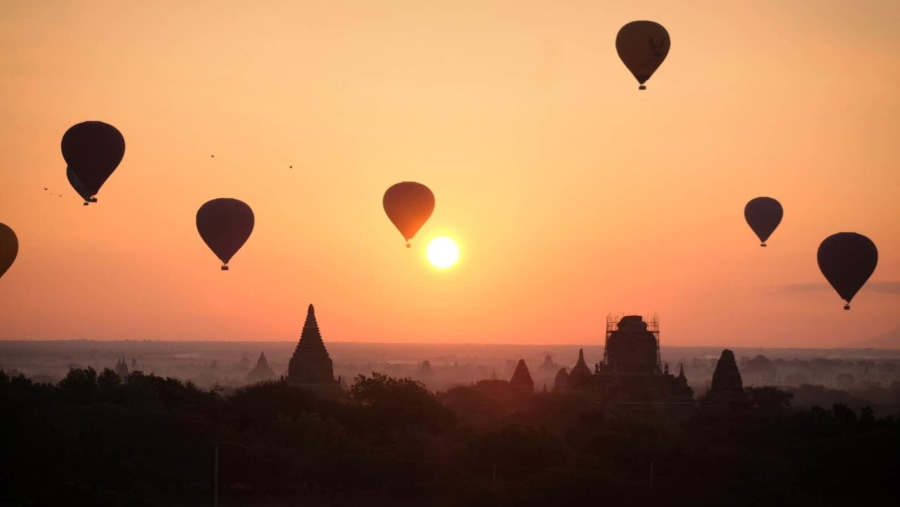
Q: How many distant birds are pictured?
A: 5